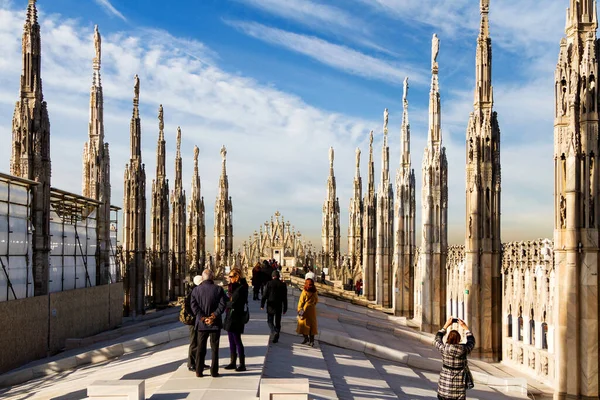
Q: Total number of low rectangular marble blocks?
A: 2